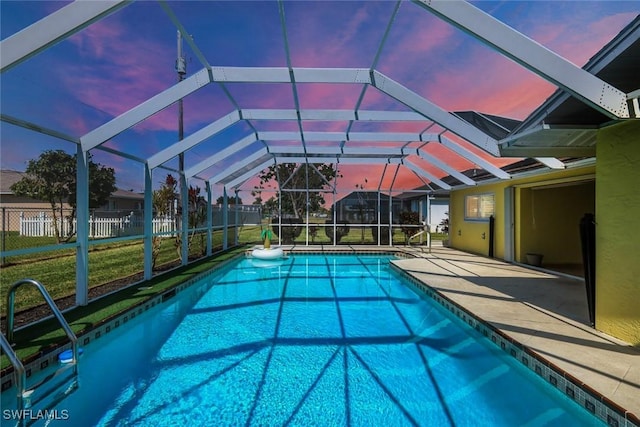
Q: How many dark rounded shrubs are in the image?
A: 3